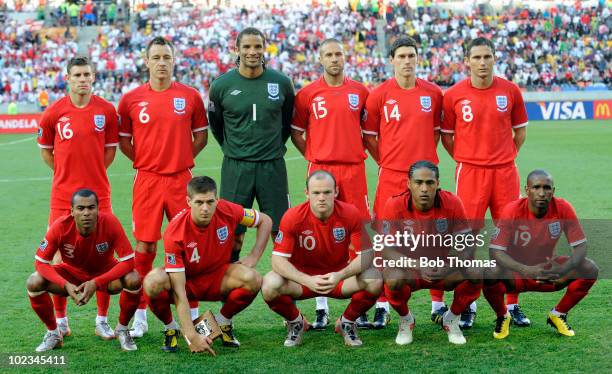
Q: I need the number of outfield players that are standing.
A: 5